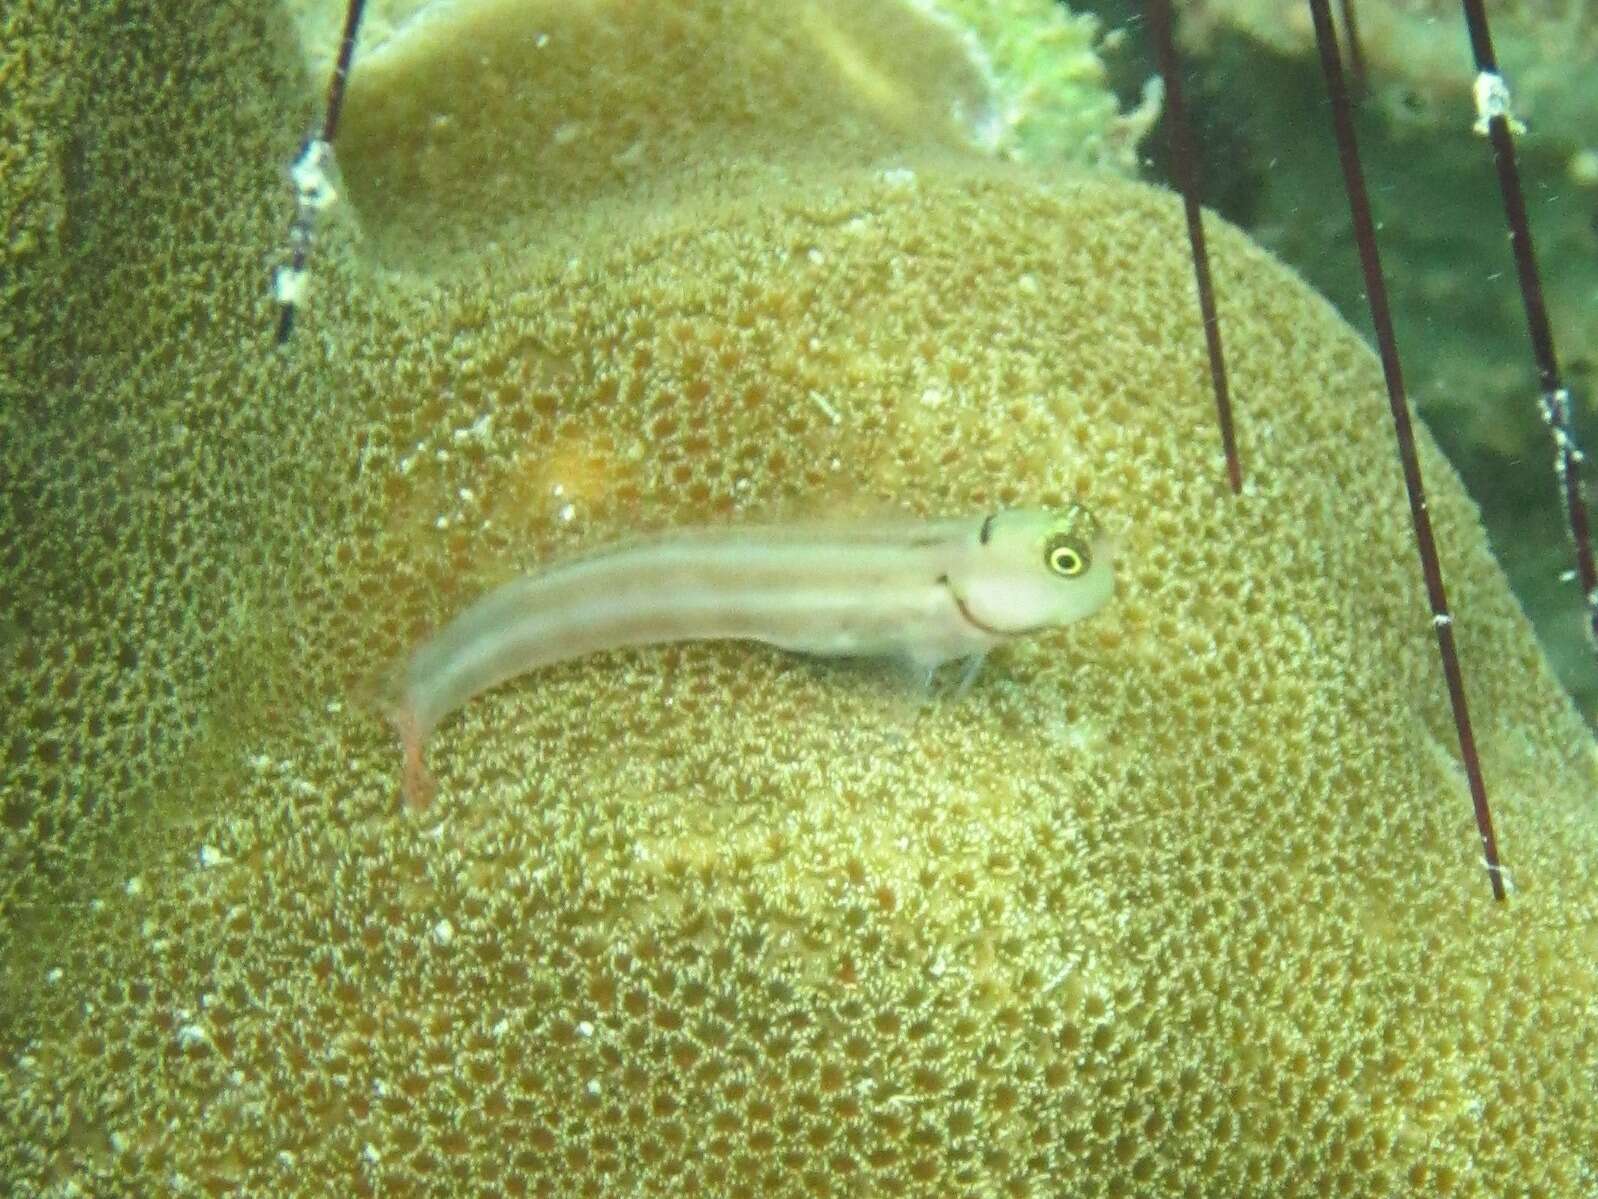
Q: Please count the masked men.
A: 0